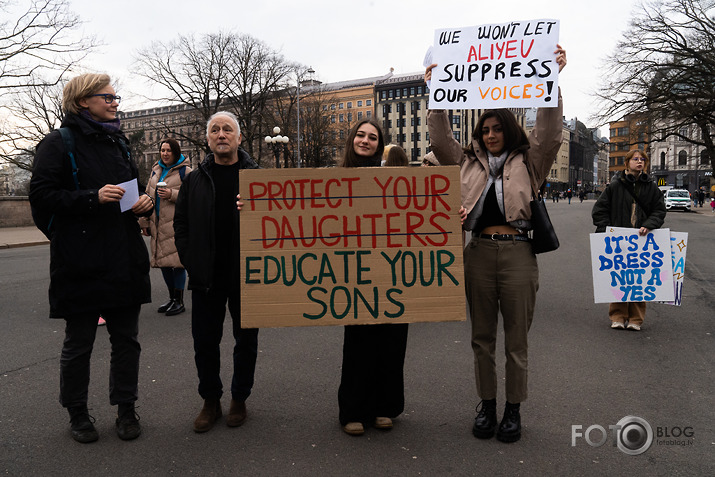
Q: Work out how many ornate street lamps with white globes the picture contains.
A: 1